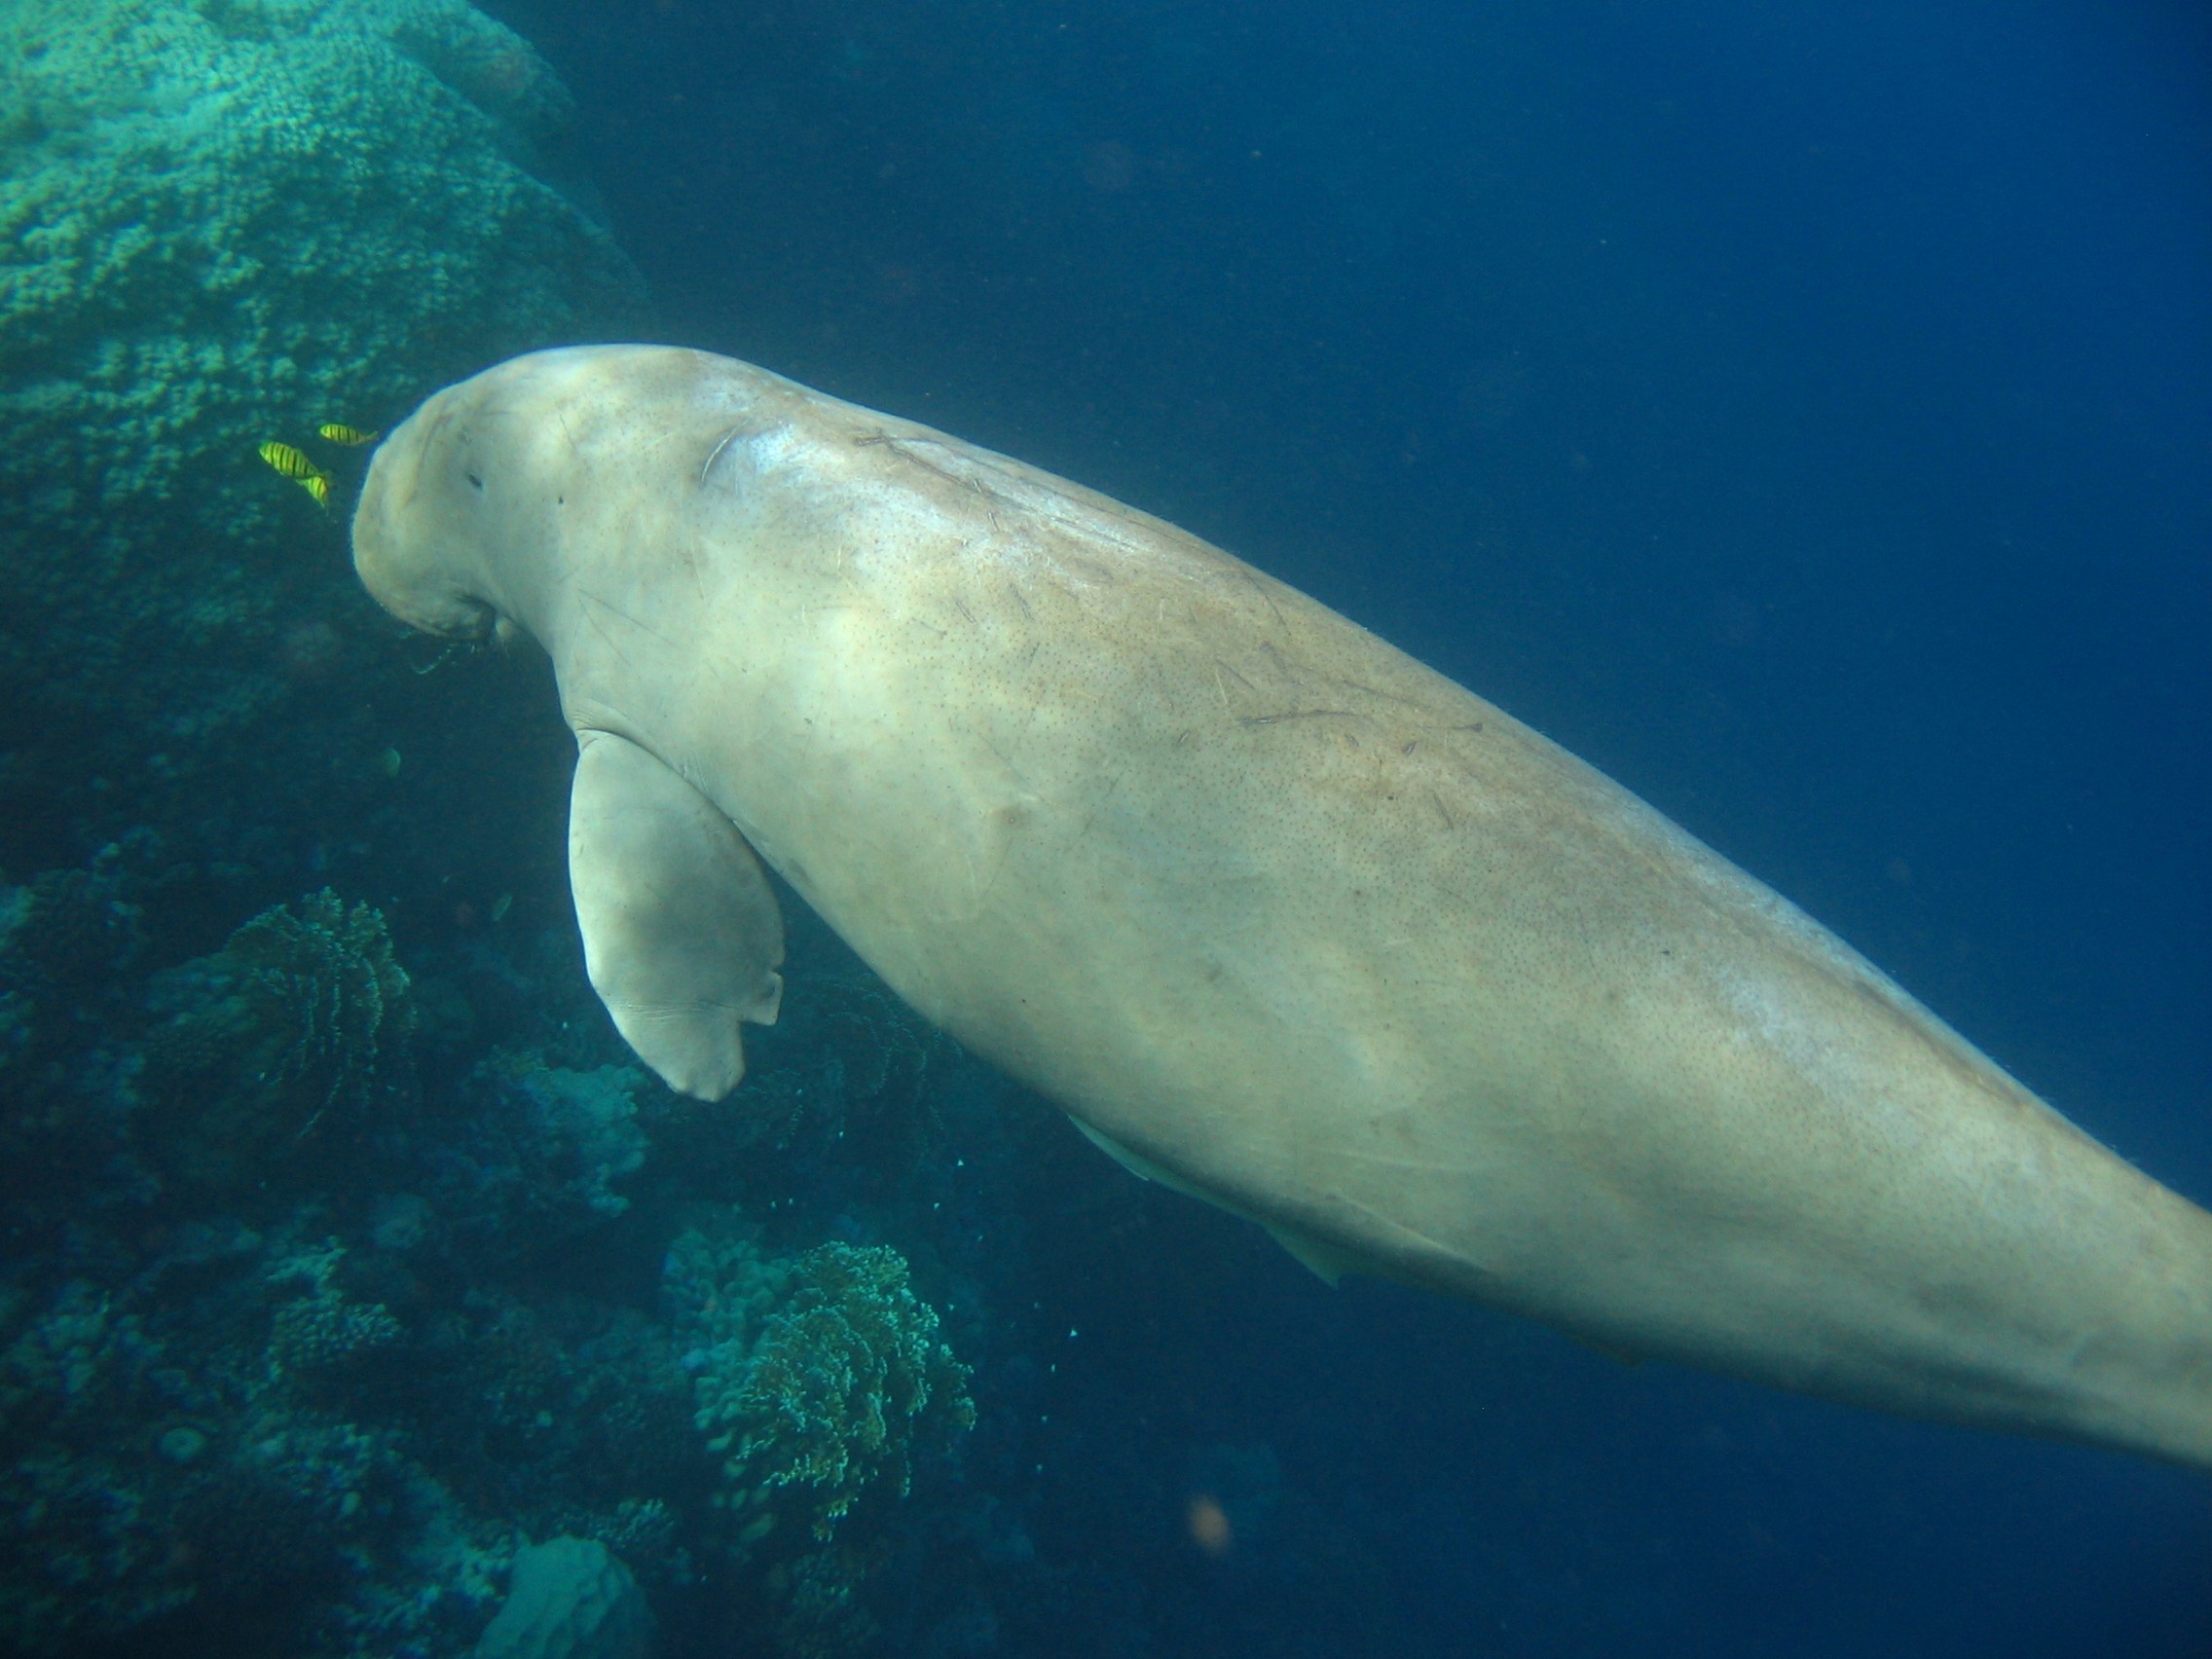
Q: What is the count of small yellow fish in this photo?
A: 3